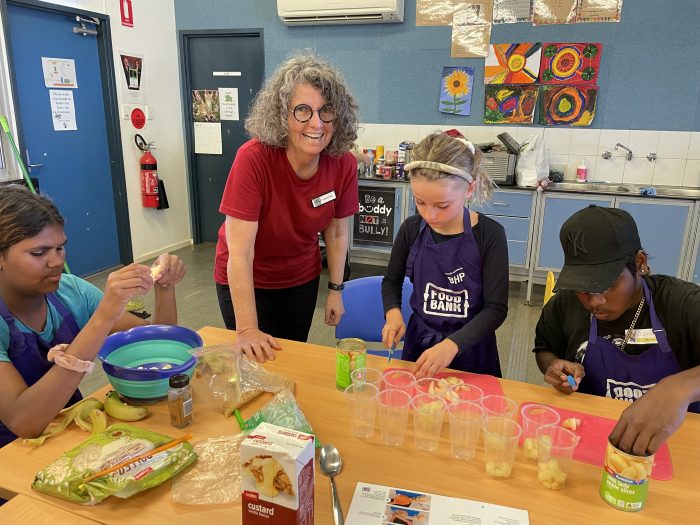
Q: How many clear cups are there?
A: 12